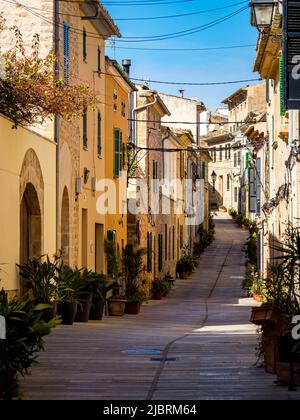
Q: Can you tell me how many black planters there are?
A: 4